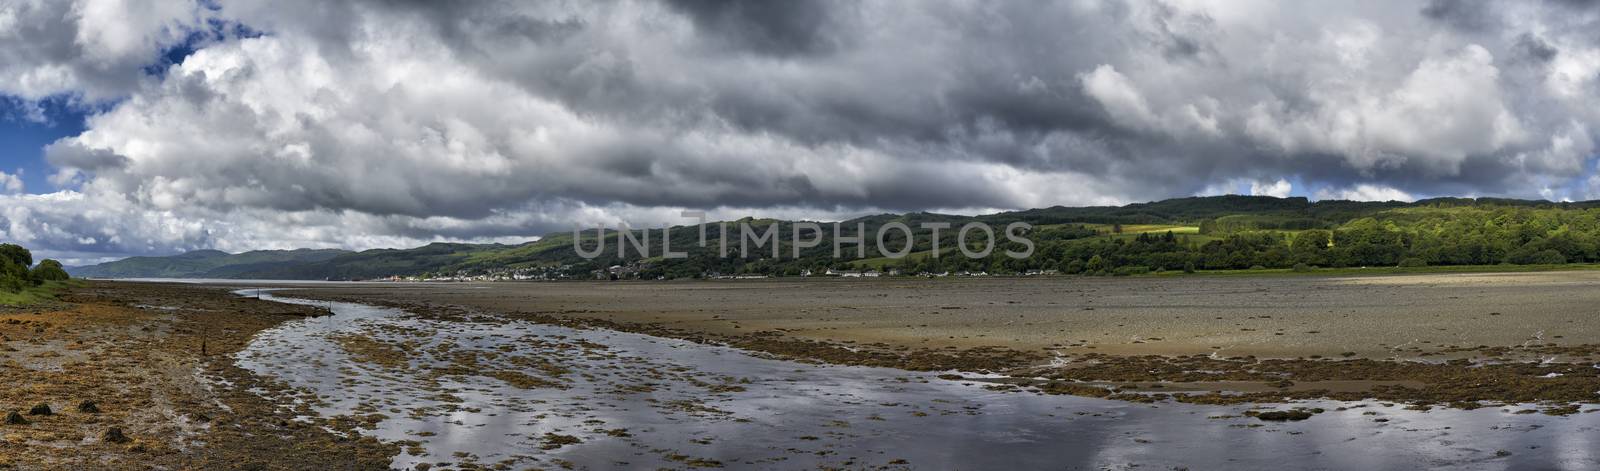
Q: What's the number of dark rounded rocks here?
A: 4